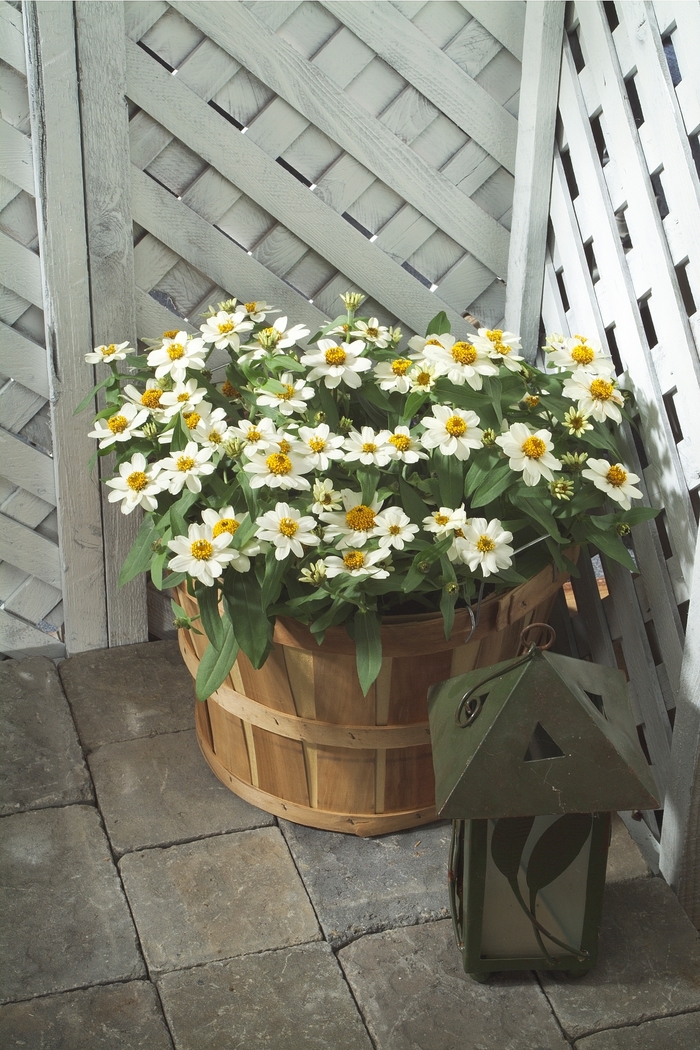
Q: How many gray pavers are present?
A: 12